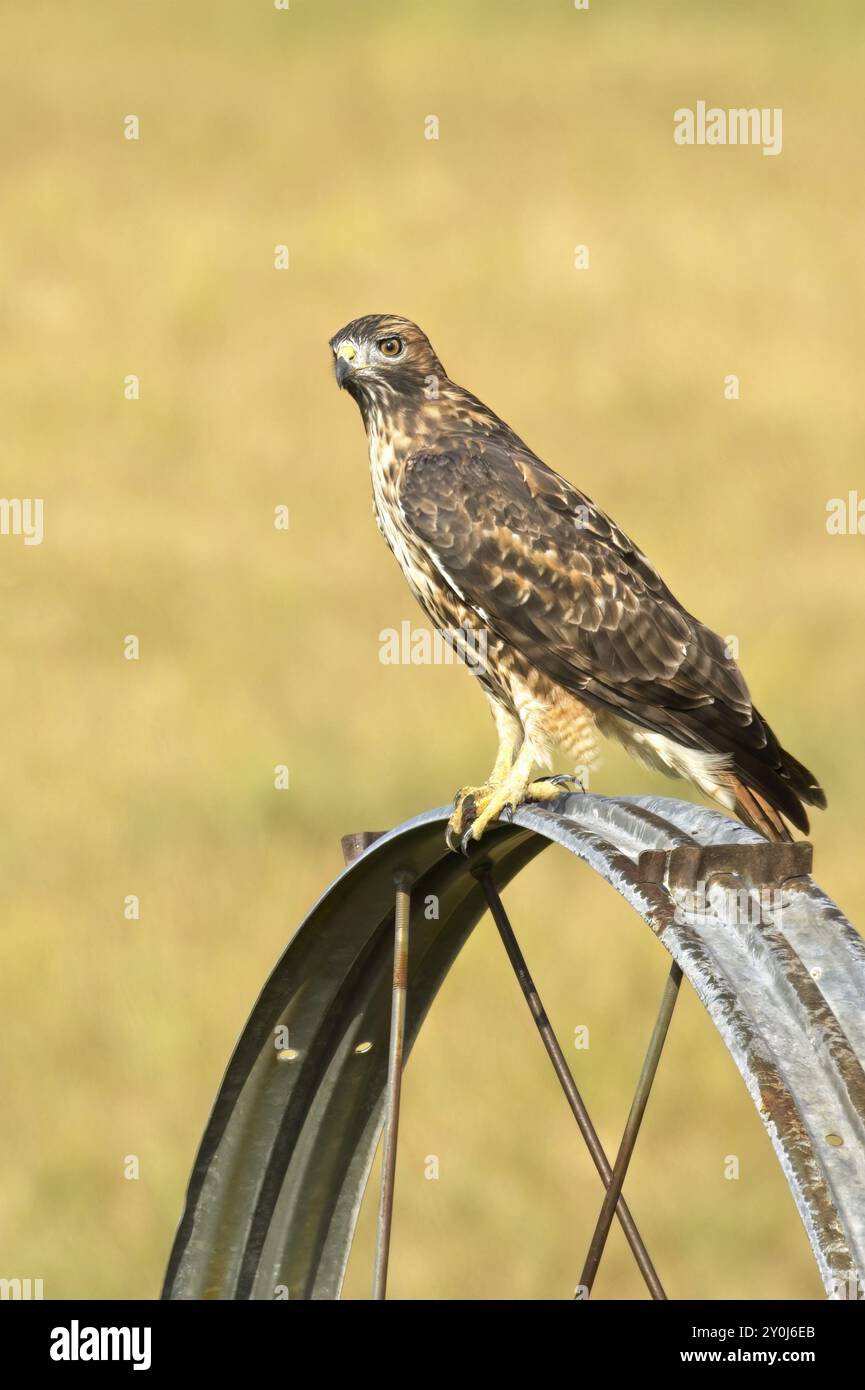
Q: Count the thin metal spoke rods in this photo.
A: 3